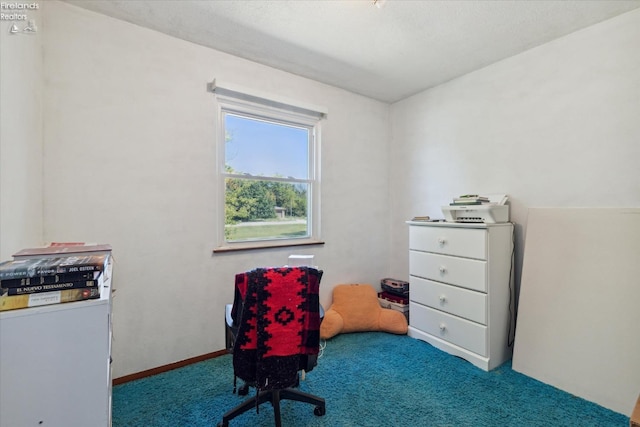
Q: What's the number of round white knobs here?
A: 4